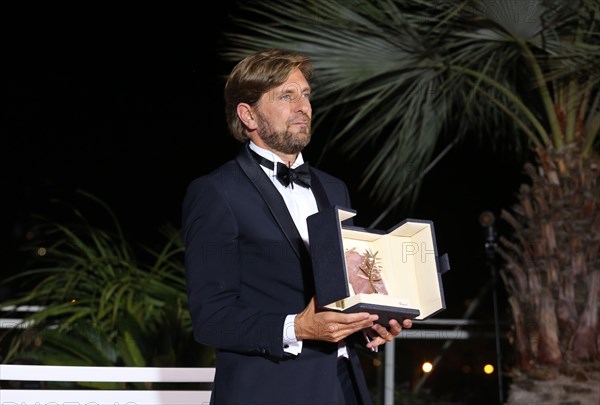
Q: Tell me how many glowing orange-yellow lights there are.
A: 2